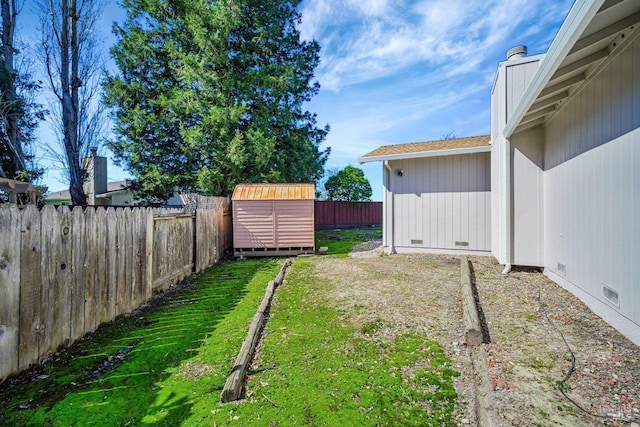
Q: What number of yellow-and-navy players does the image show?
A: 0